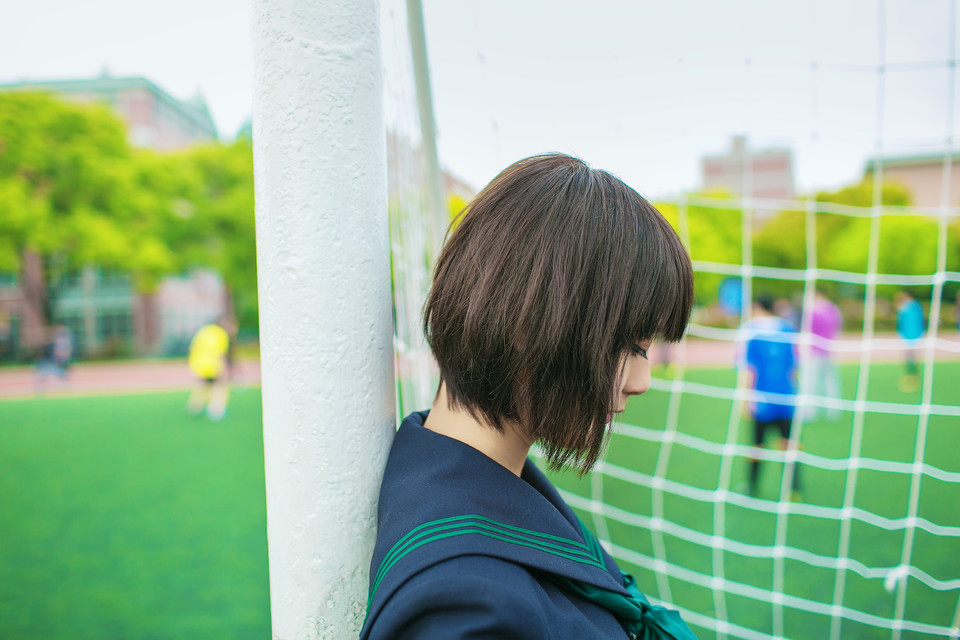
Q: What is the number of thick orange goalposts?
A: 0